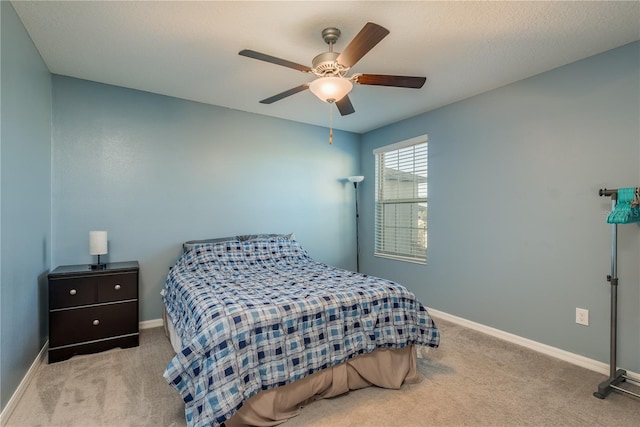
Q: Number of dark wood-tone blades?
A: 5